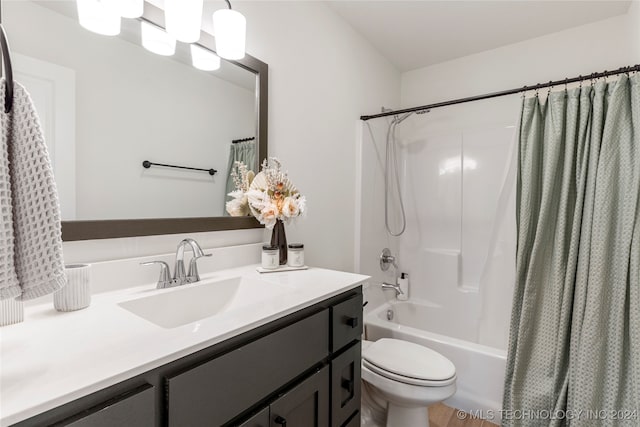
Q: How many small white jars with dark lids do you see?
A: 2